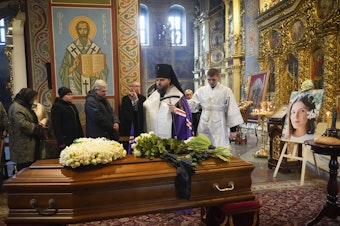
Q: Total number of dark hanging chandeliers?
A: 1